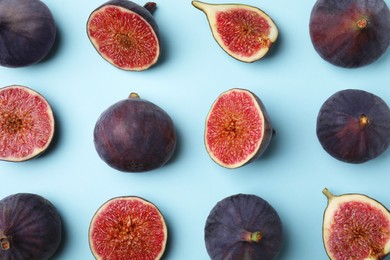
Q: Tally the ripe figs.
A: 12